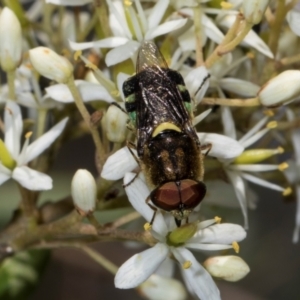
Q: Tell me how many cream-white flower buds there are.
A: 8